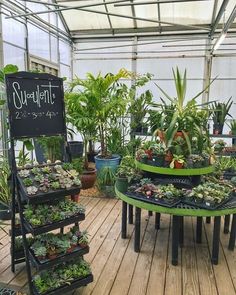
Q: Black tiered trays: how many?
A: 4